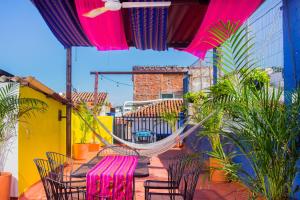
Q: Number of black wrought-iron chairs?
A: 5